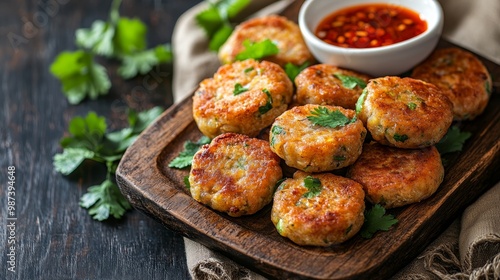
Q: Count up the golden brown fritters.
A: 9